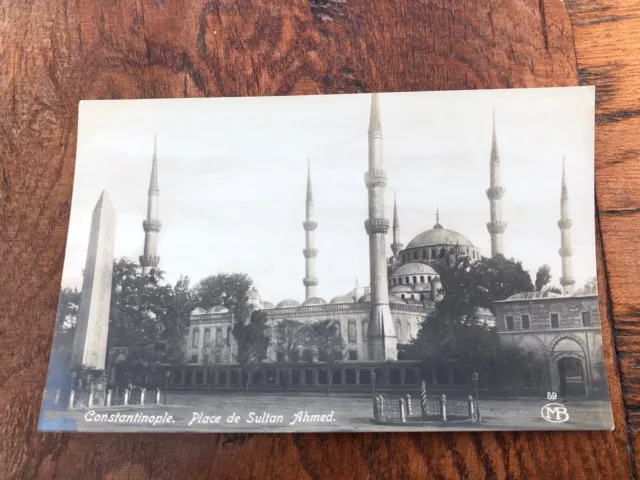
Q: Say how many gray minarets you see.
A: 6